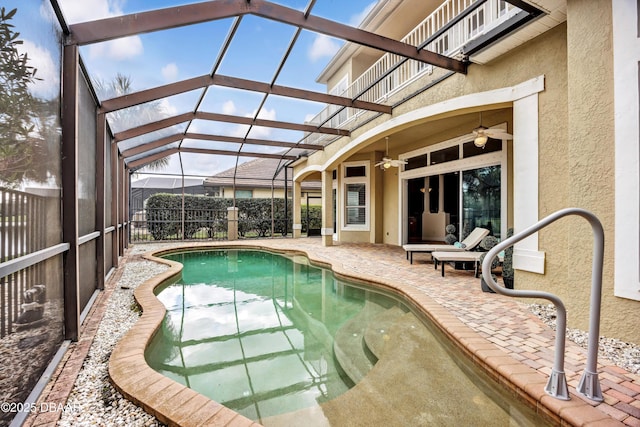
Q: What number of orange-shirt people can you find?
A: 0